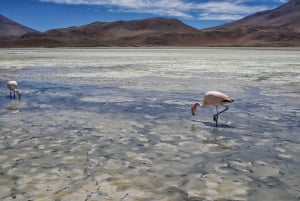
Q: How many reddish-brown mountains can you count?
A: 3